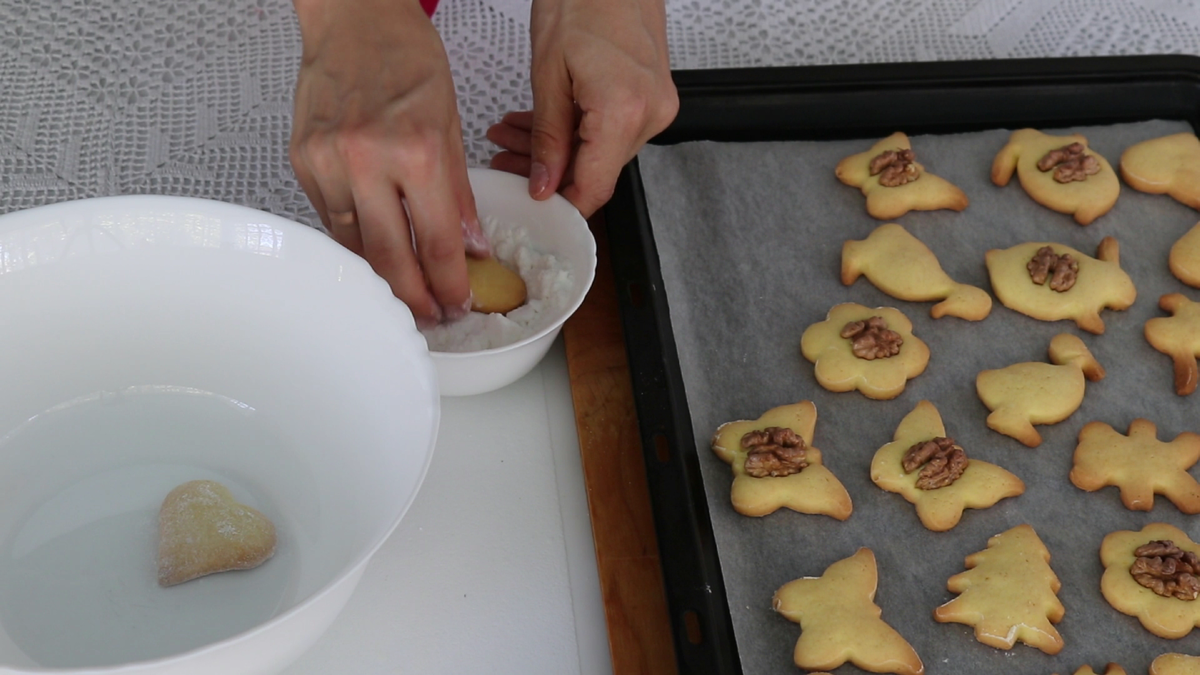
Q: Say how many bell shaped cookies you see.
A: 0